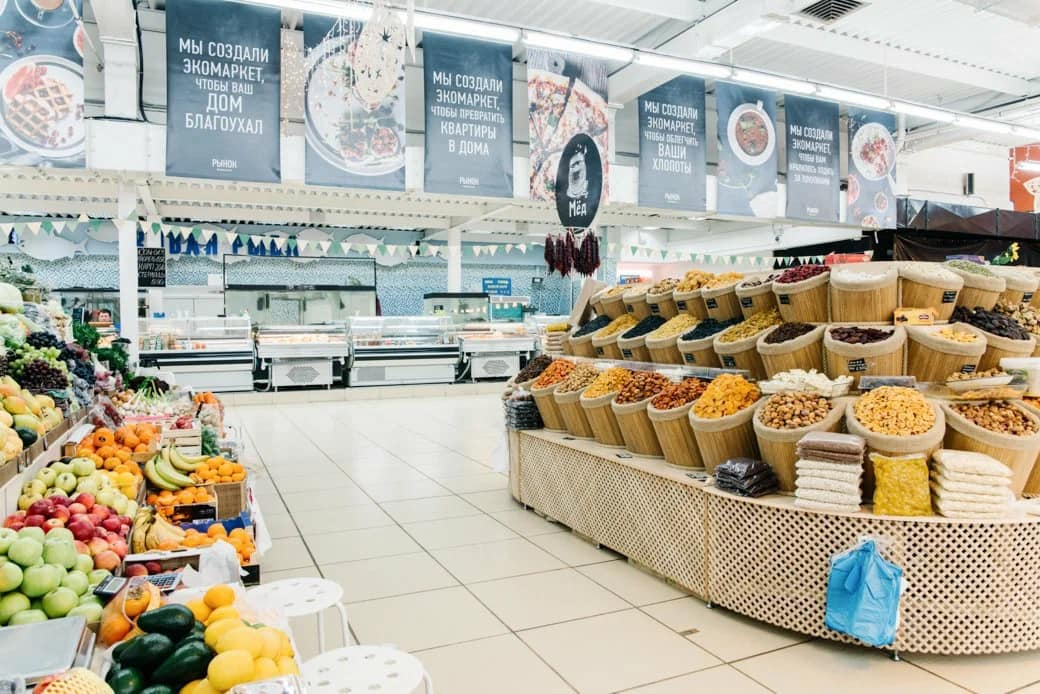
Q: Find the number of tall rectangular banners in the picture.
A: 9